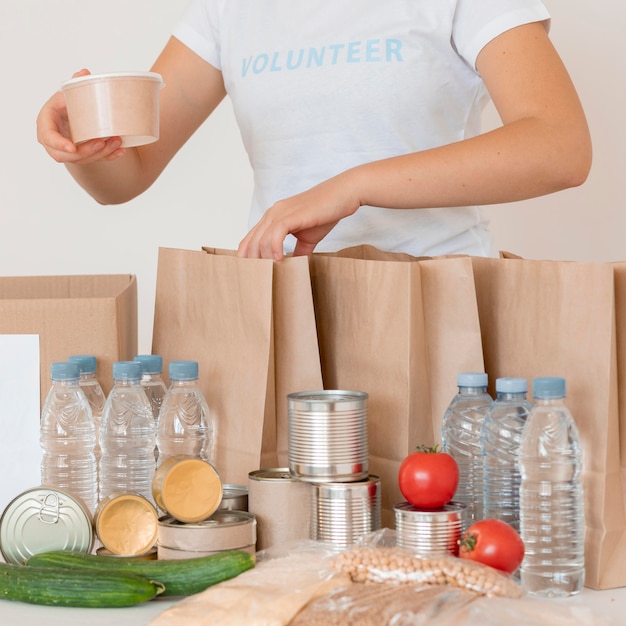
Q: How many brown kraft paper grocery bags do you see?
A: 3